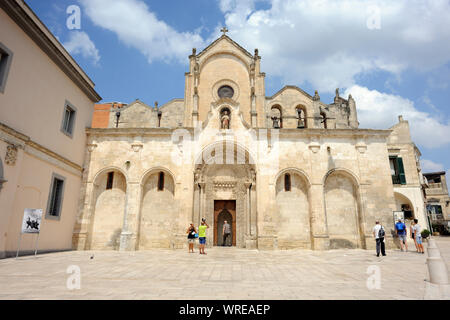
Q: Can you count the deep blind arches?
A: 4